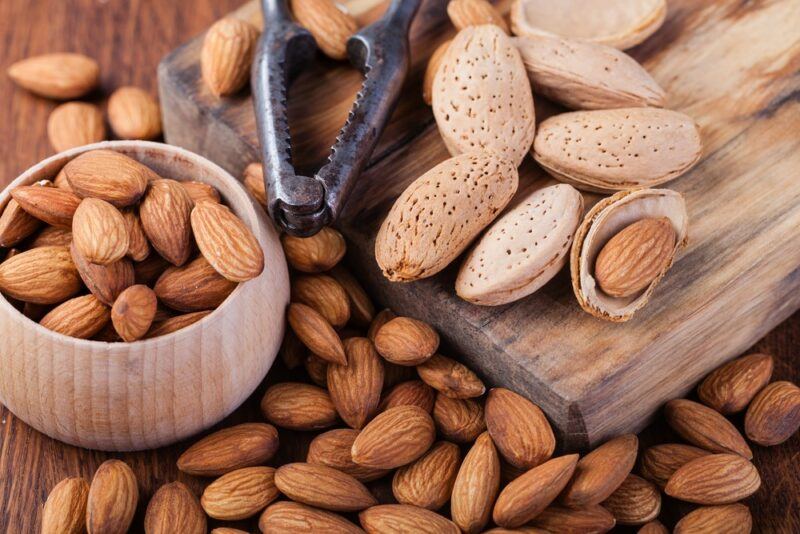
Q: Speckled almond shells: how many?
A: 5